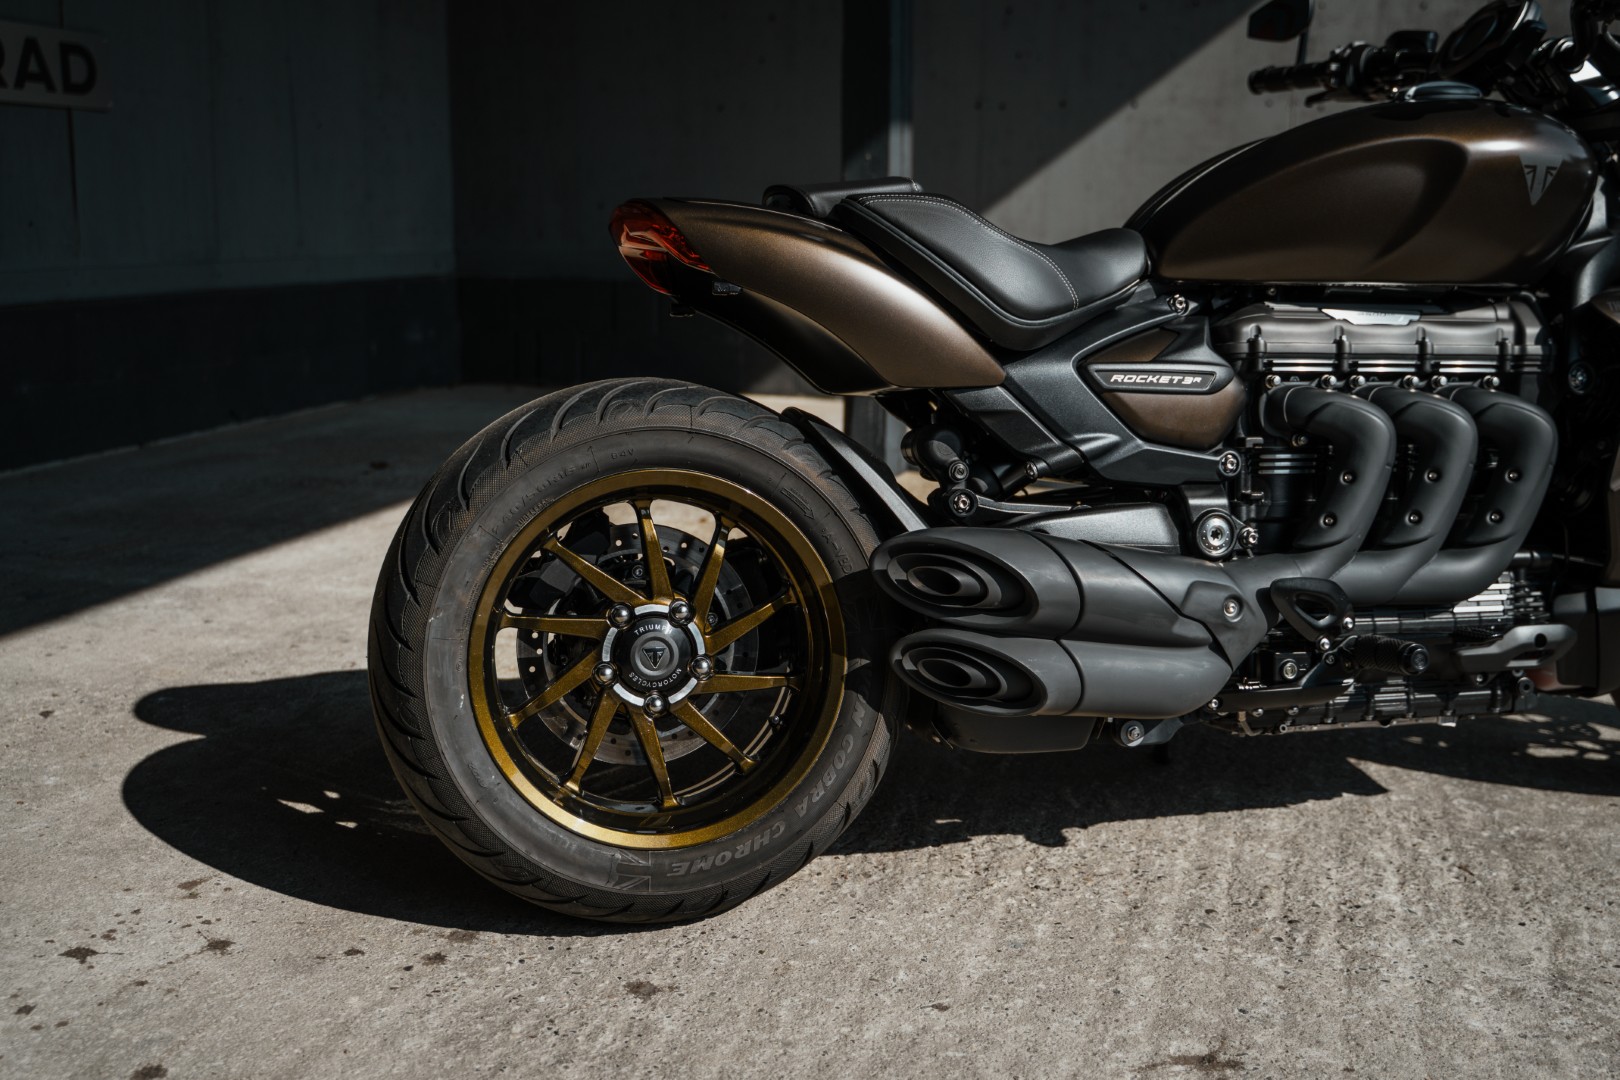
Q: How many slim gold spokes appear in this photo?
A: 10